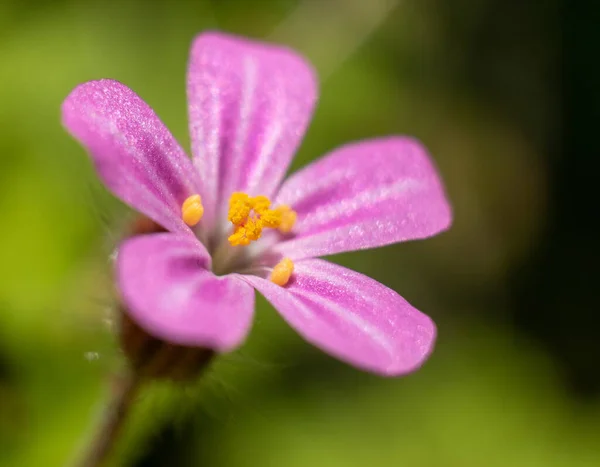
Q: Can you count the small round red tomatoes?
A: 0